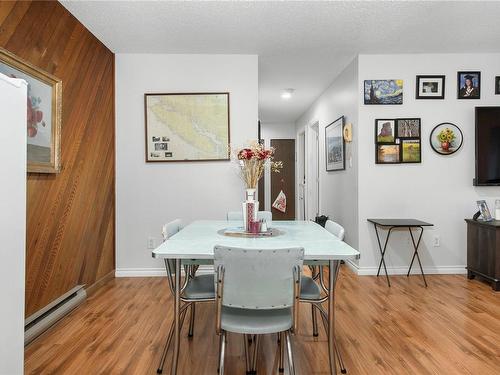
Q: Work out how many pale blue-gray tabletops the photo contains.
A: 1